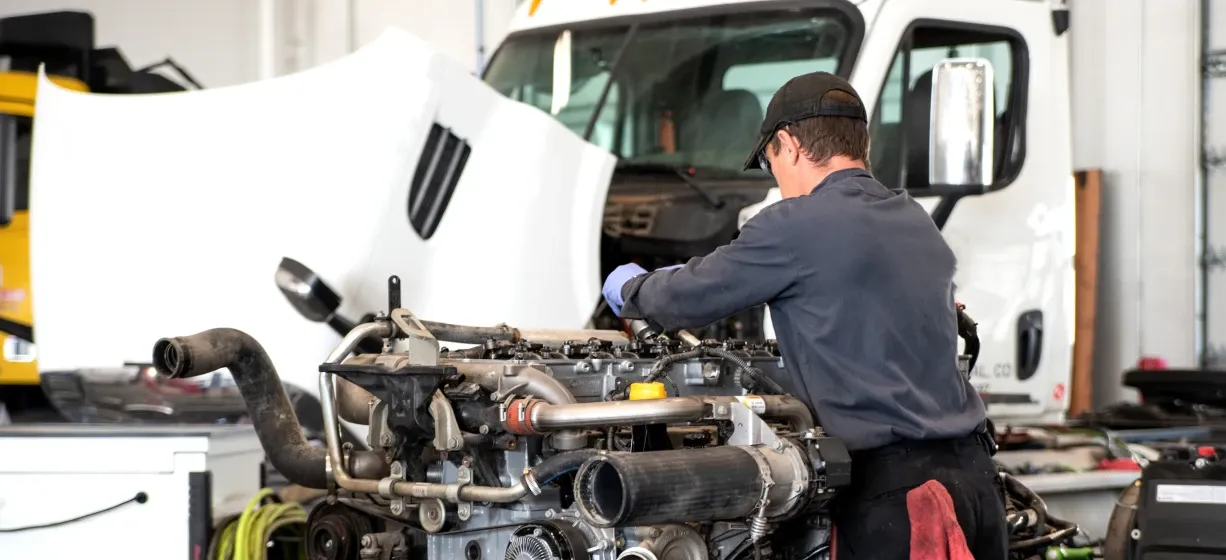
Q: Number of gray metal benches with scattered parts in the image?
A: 1